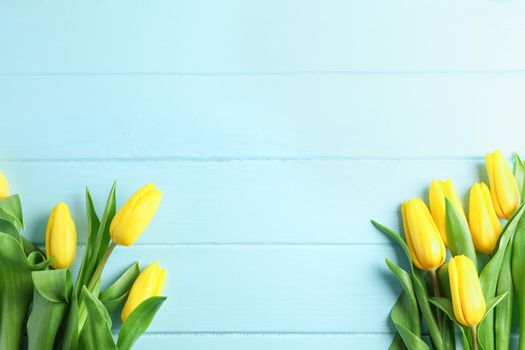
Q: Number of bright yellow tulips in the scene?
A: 9